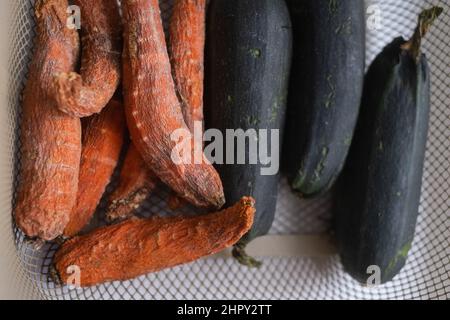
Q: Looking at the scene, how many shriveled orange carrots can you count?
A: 7